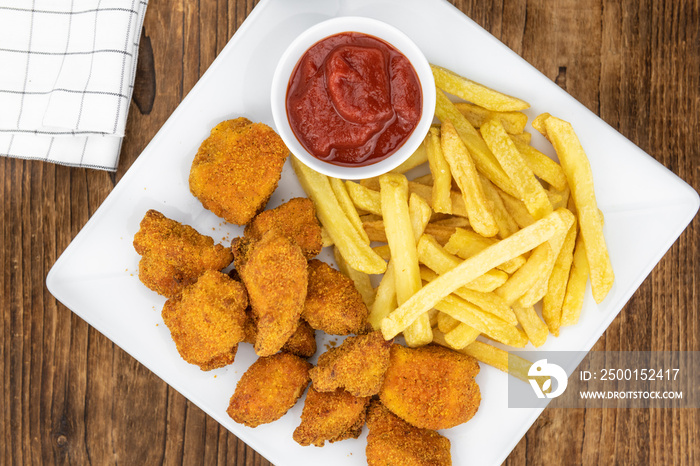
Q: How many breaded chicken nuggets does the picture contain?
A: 12